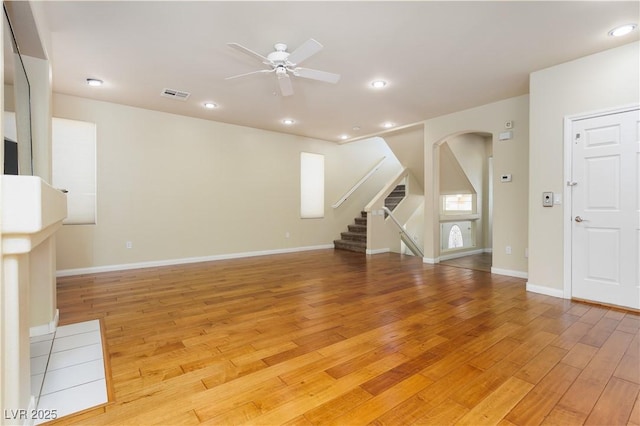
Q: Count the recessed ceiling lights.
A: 7